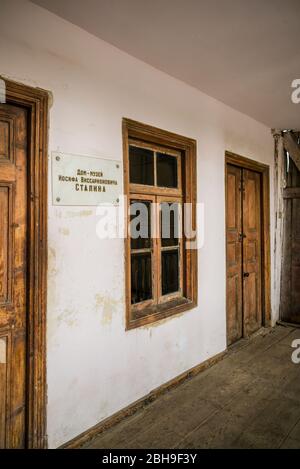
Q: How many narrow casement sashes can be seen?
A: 2